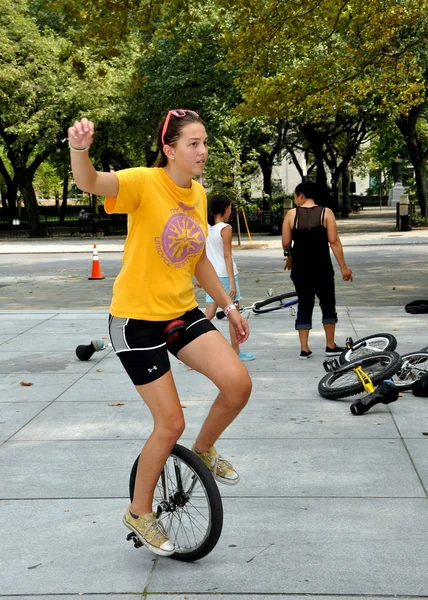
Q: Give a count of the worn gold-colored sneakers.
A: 2